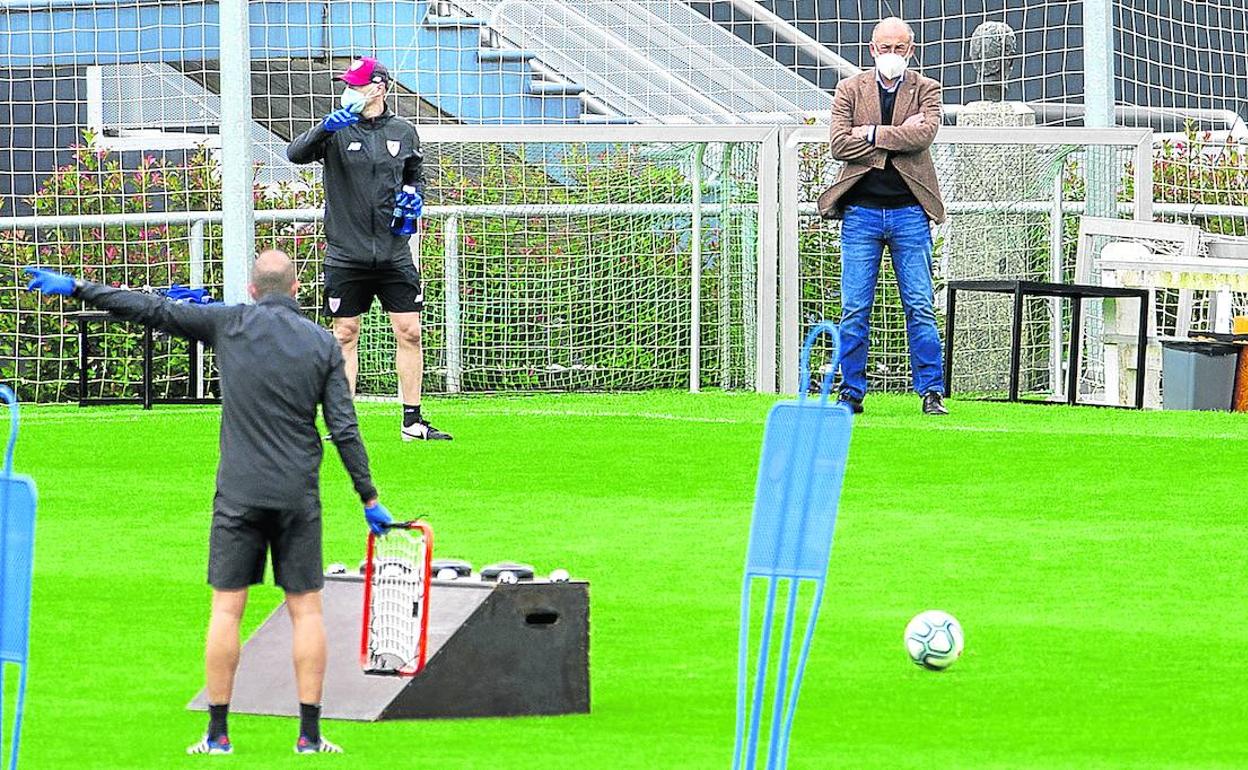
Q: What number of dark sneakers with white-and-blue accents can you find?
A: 2